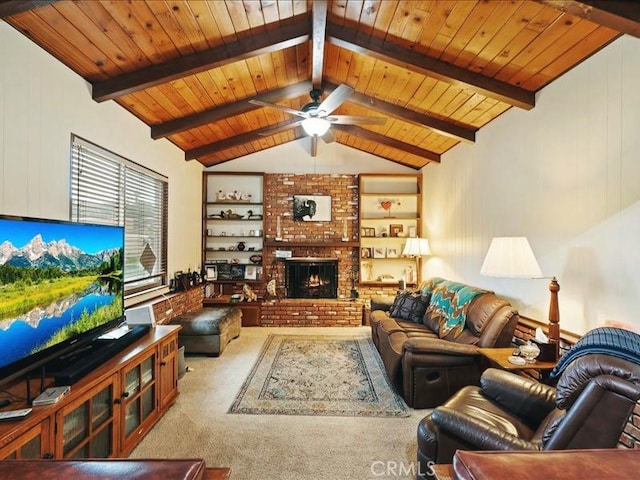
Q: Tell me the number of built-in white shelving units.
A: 2